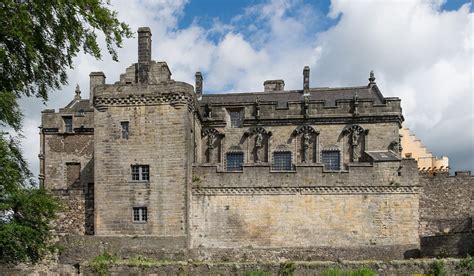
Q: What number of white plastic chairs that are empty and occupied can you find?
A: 0